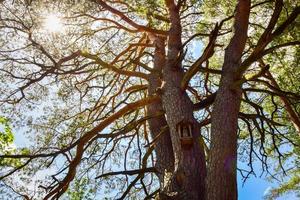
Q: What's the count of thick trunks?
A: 3